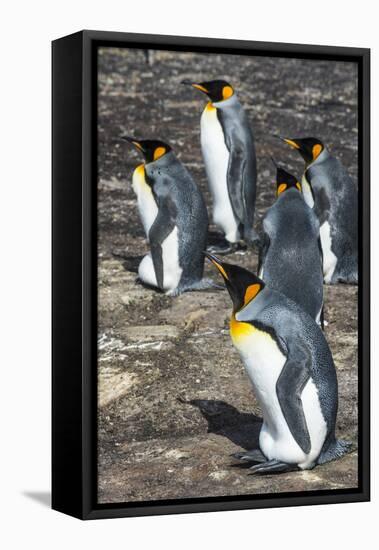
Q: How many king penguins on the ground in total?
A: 5